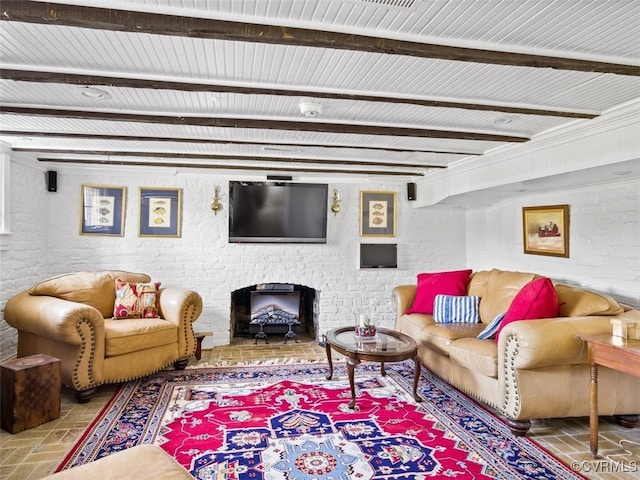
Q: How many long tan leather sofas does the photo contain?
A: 1